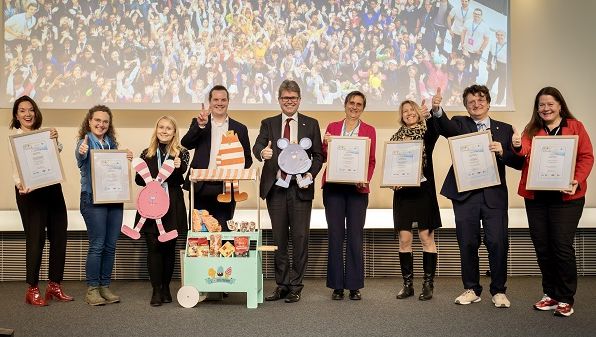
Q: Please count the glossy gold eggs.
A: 0